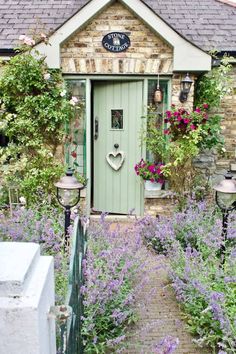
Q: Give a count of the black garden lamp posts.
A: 2